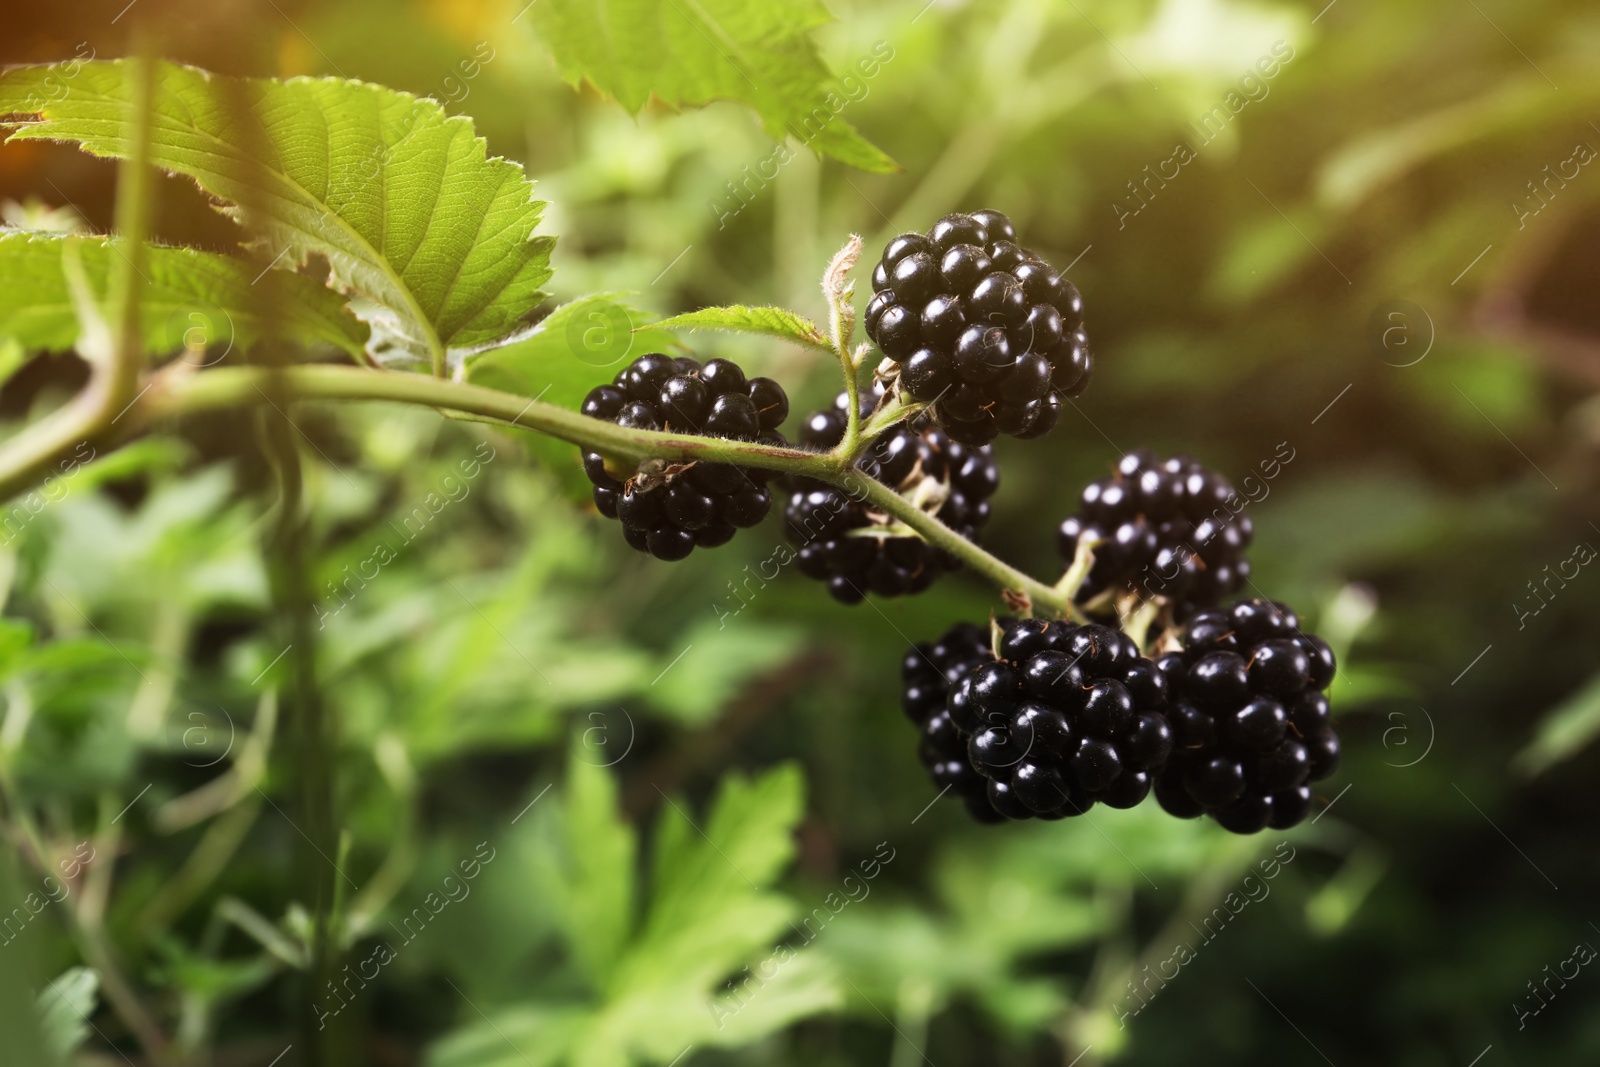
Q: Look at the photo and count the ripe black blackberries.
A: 7